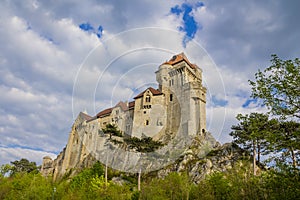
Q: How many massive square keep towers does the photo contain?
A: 1